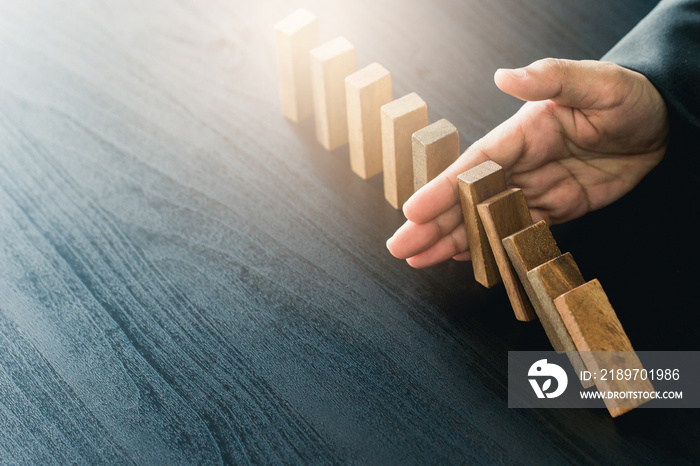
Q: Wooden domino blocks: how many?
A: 10